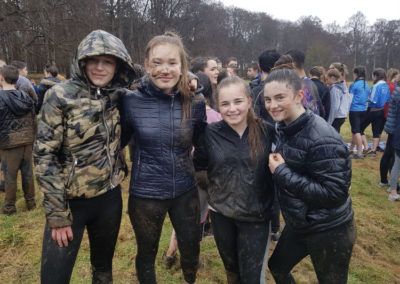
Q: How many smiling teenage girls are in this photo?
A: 4